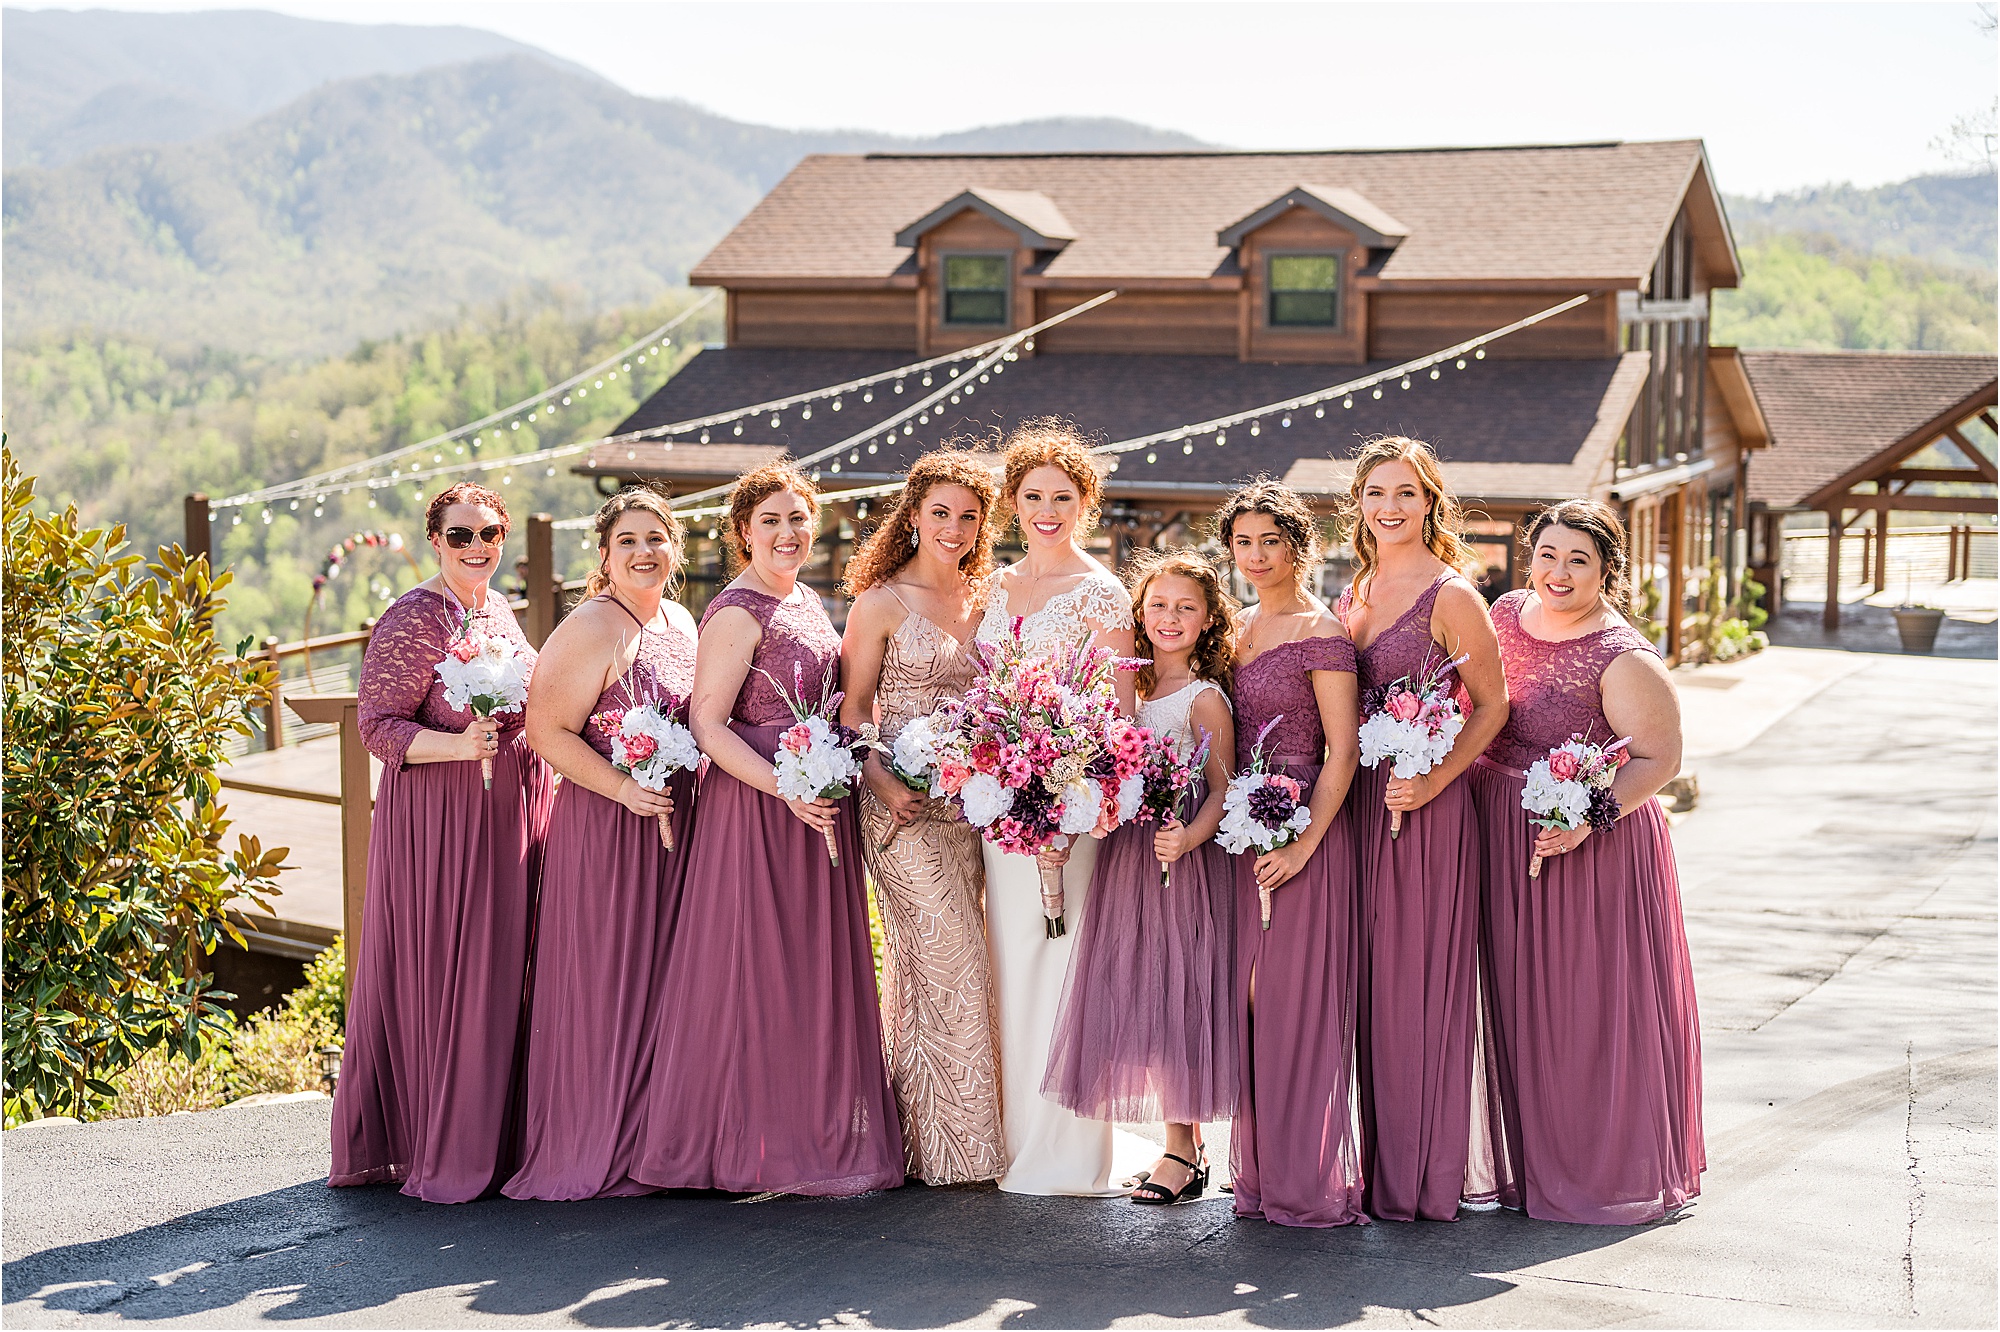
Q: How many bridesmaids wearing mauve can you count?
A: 6